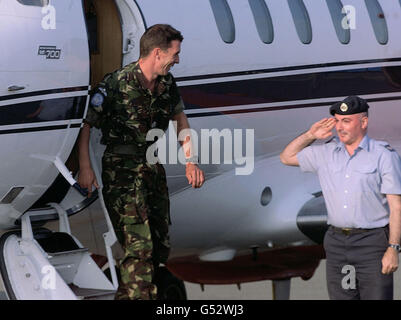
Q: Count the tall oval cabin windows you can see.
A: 5